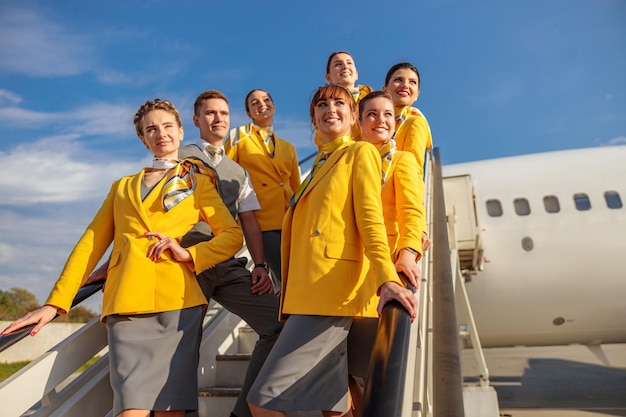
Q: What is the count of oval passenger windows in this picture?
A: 5